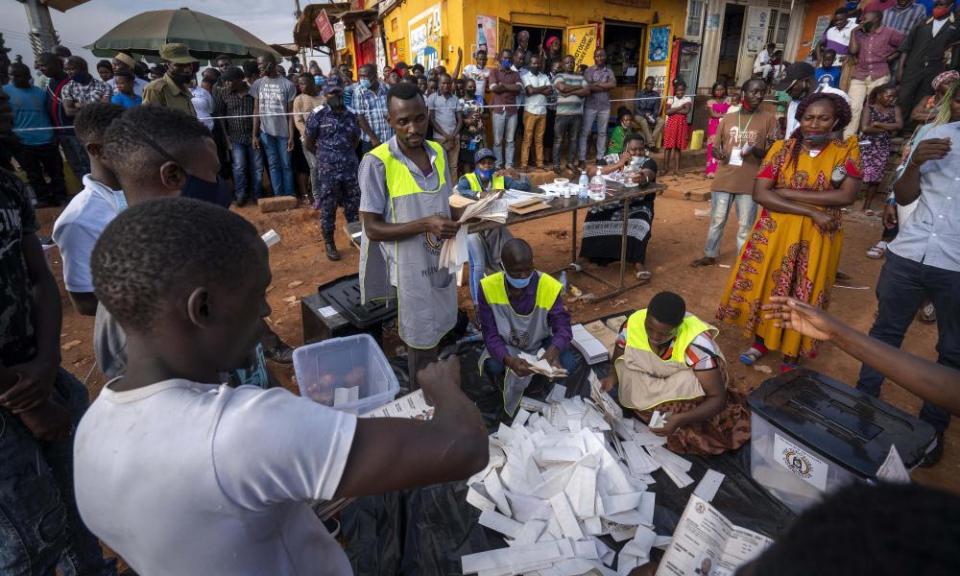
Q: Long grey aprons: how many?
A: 2